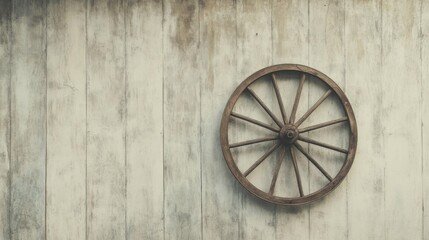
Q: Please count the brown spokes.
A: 12